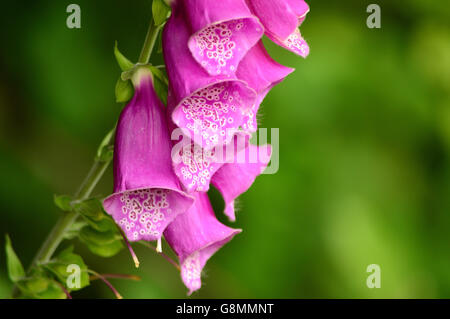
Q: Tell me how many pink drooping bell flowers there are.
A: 8